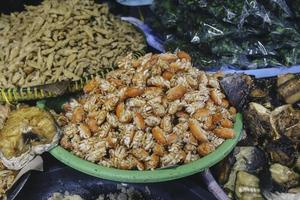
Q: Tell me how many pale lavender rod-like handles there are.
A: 1